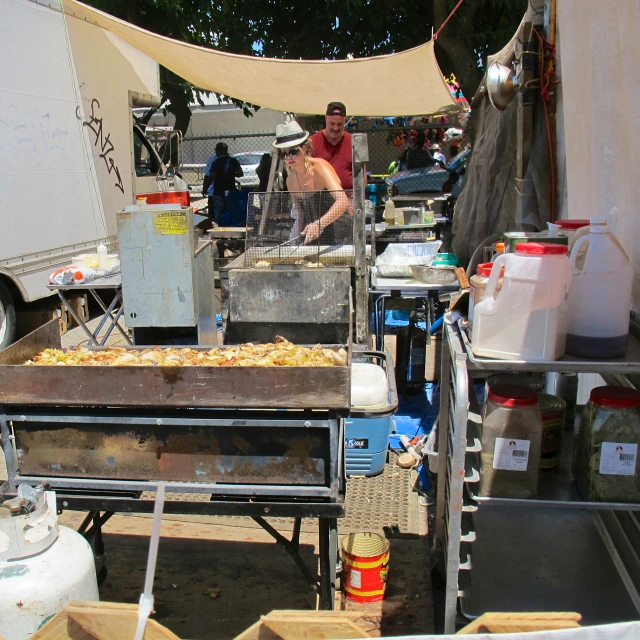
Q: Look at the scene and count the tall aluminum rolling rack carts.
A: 1